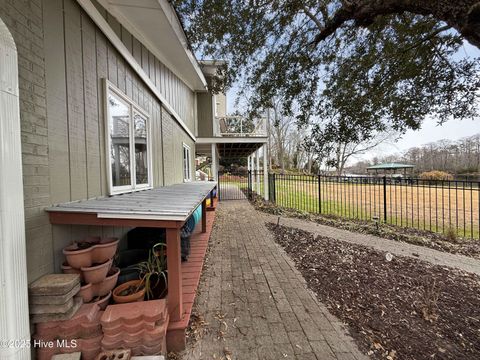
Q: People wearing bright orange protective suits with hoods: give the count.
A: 0